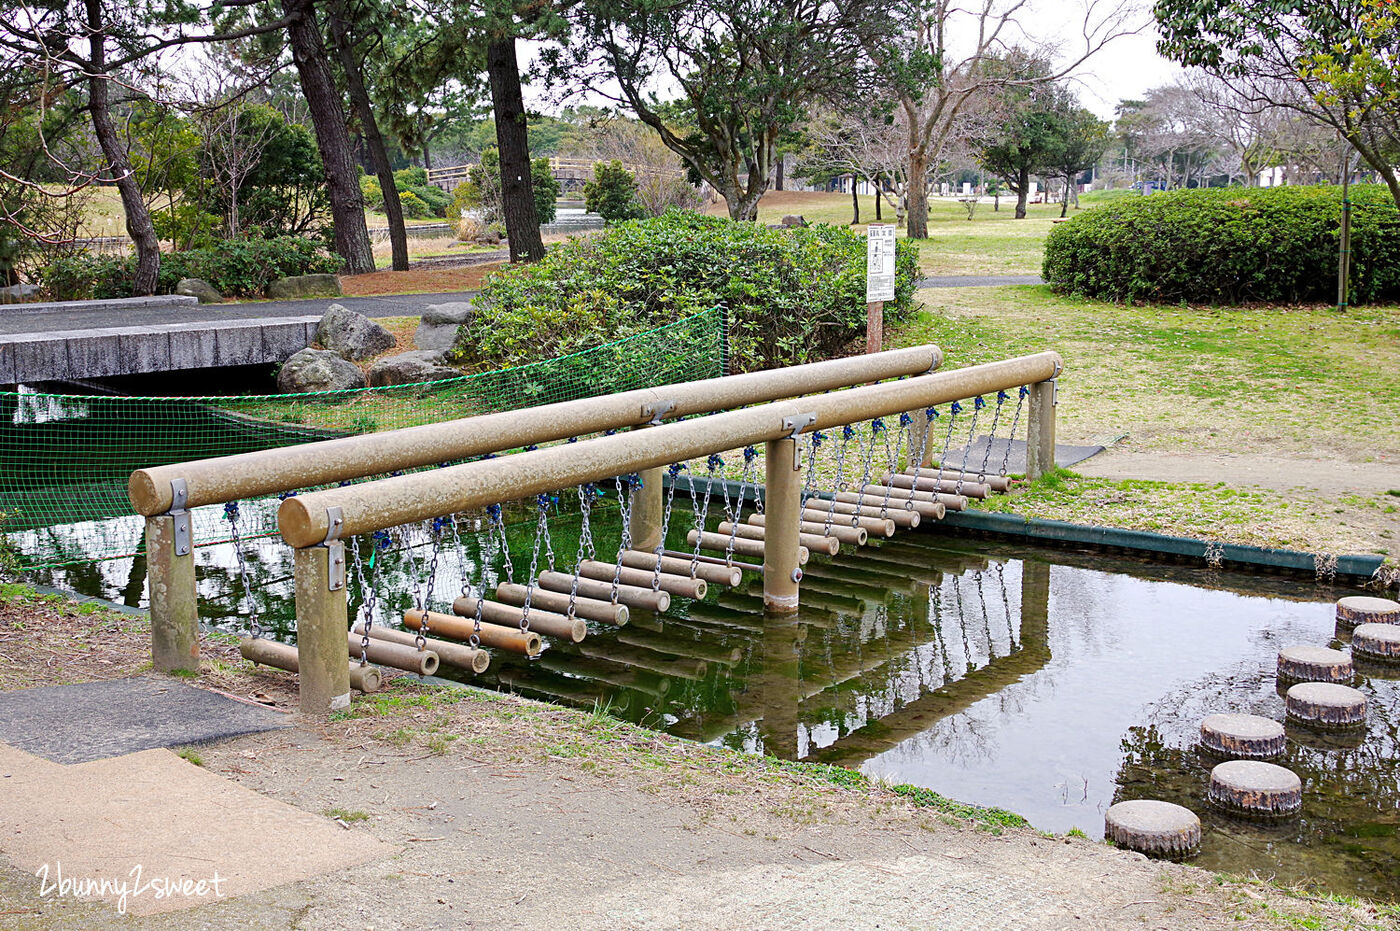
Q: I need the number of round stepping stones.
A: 7